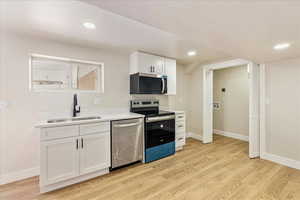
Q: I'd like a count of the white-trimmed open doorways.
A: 1